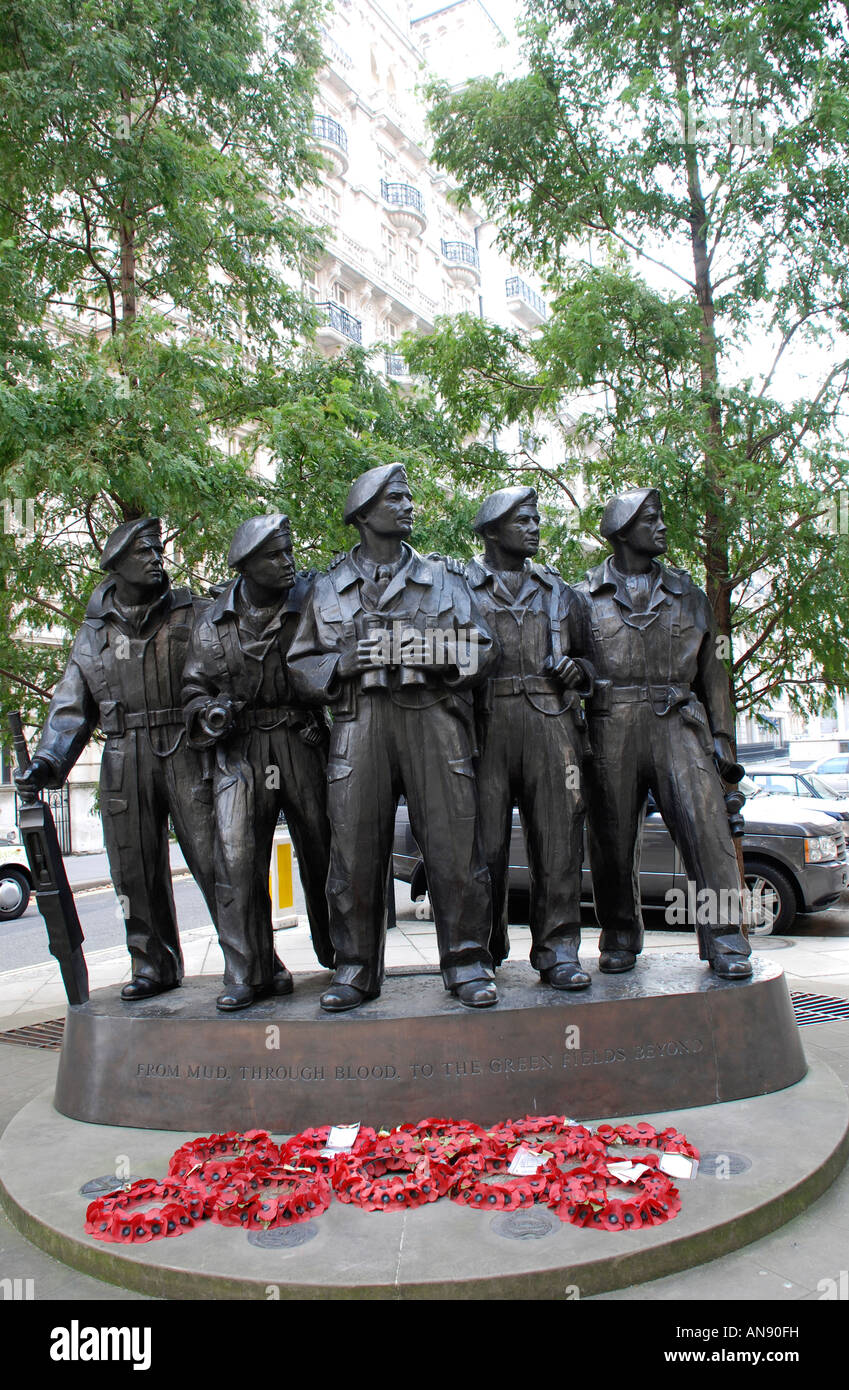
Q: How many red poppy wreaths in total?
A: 10